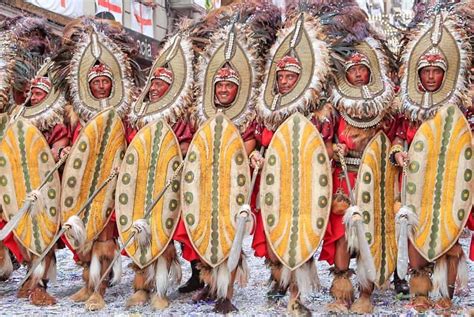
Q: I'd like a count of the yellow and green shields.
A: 7